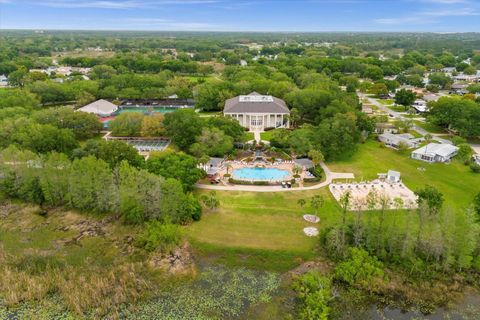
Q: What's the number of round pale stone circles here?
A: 2